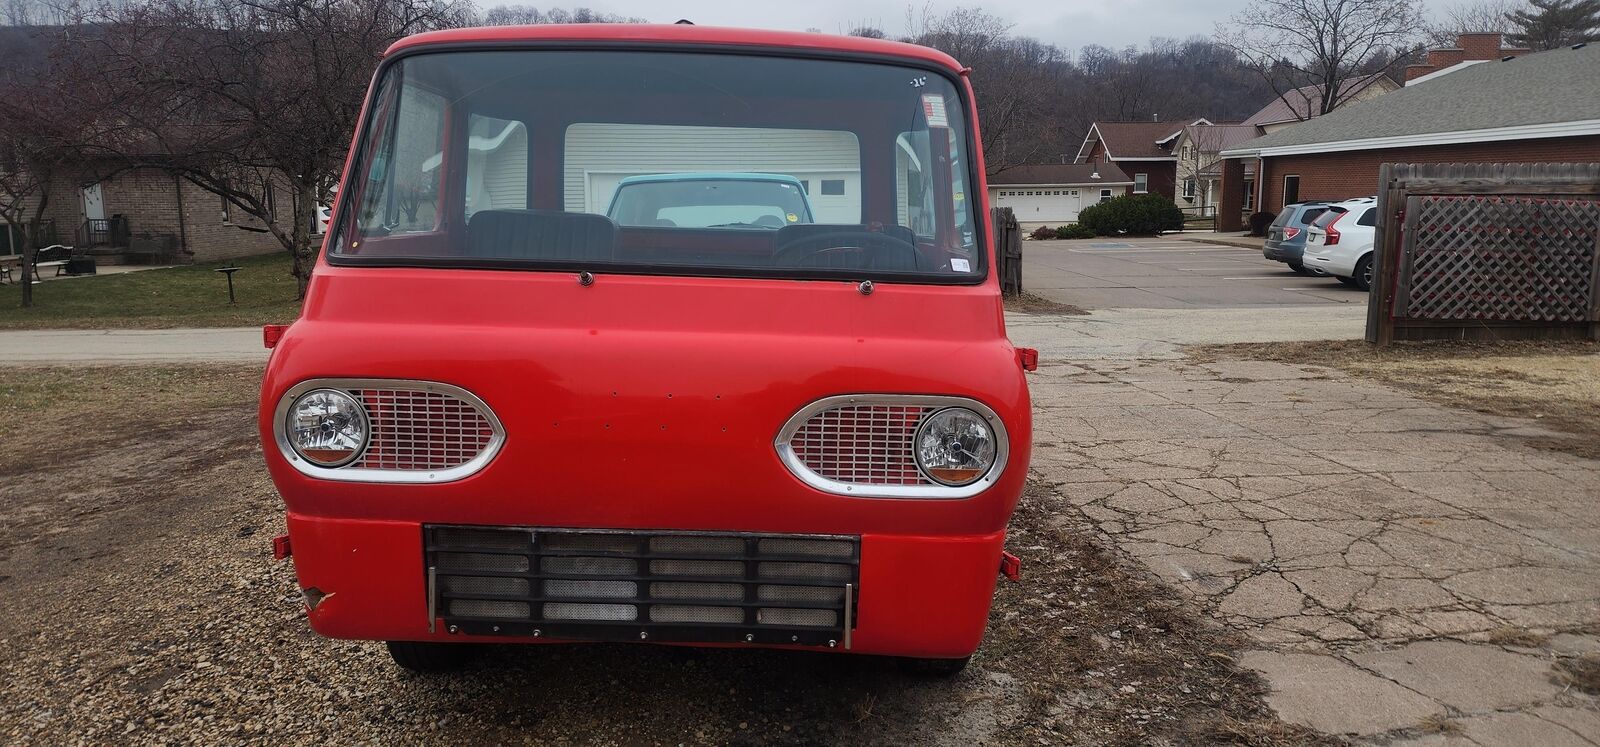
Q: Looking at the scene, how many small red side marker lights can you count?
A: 4